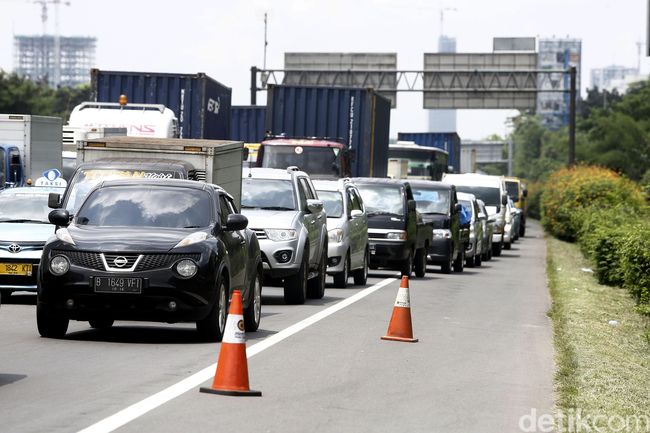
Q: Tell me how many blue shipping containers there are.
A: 4